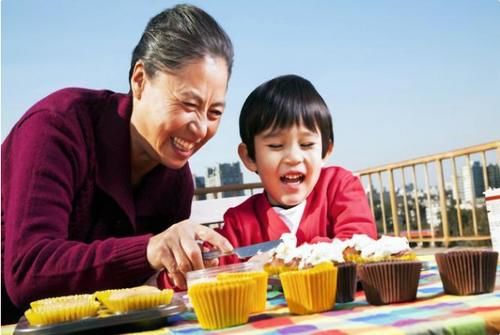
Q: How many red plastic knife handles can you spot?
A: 0